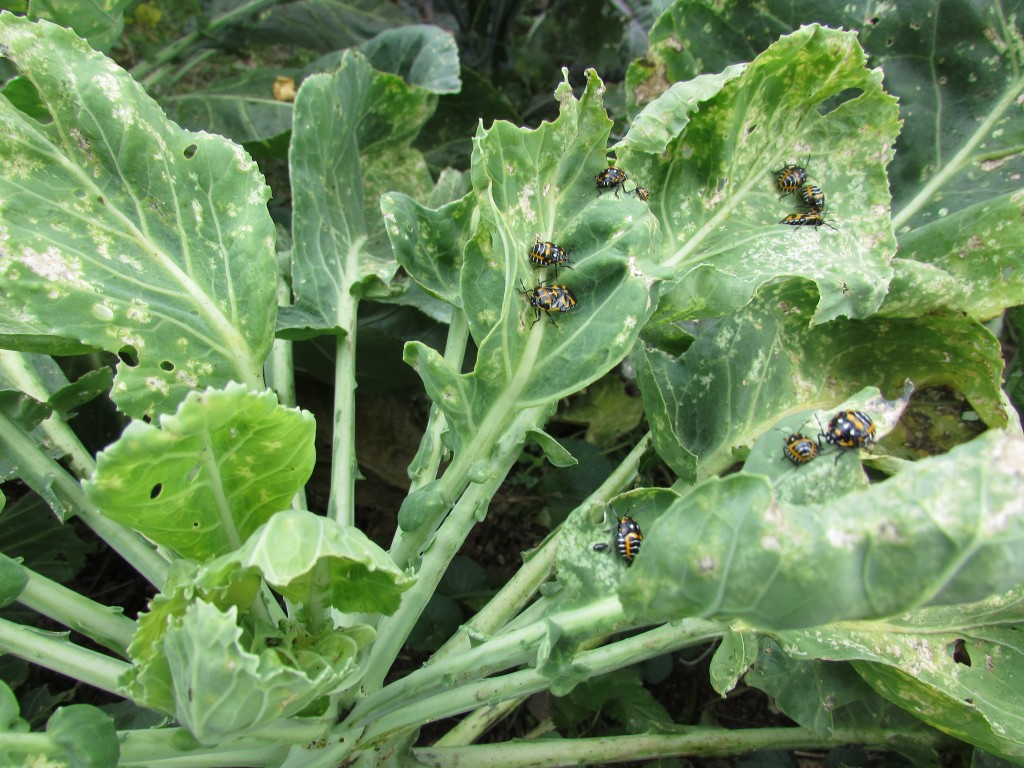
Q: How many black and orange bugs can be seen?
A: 10